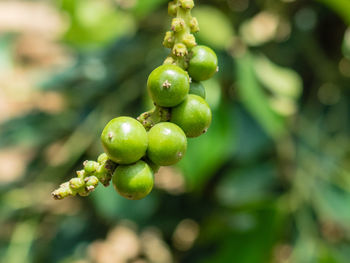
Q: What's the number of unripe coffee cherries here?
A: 7